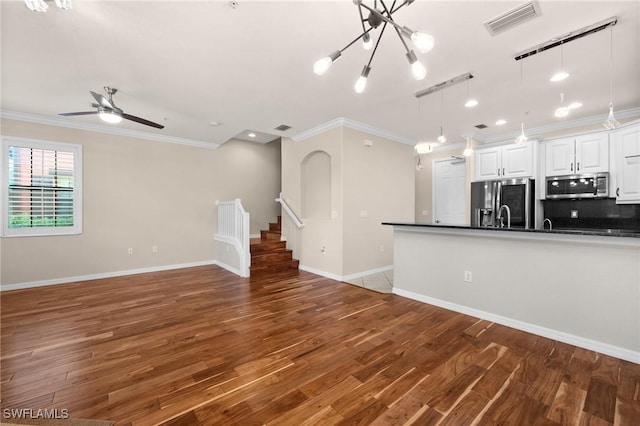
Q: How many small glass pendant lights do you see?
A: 6